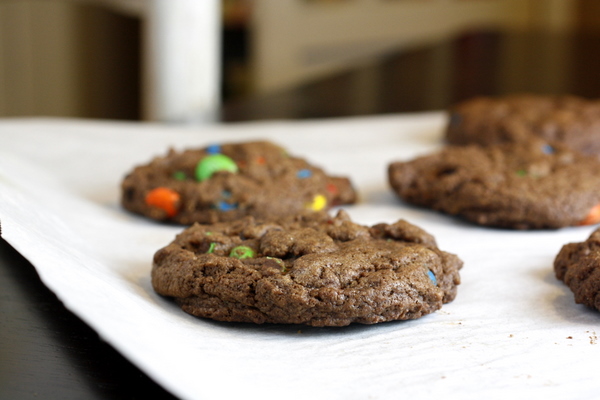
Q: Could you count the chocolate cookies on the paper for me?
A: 5